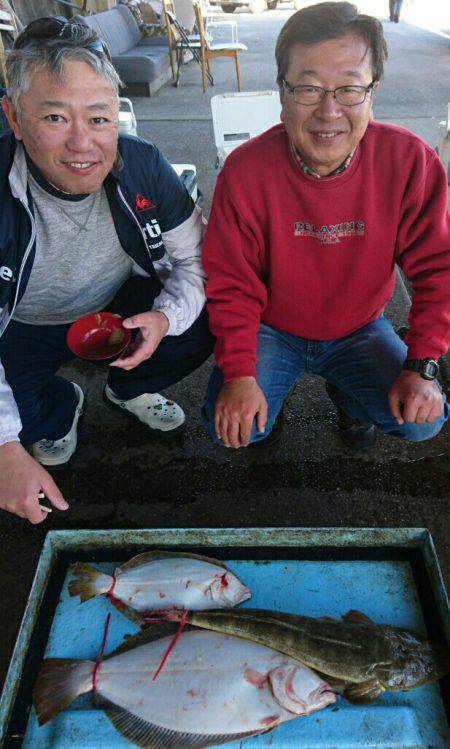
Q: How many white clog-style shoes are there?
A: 2